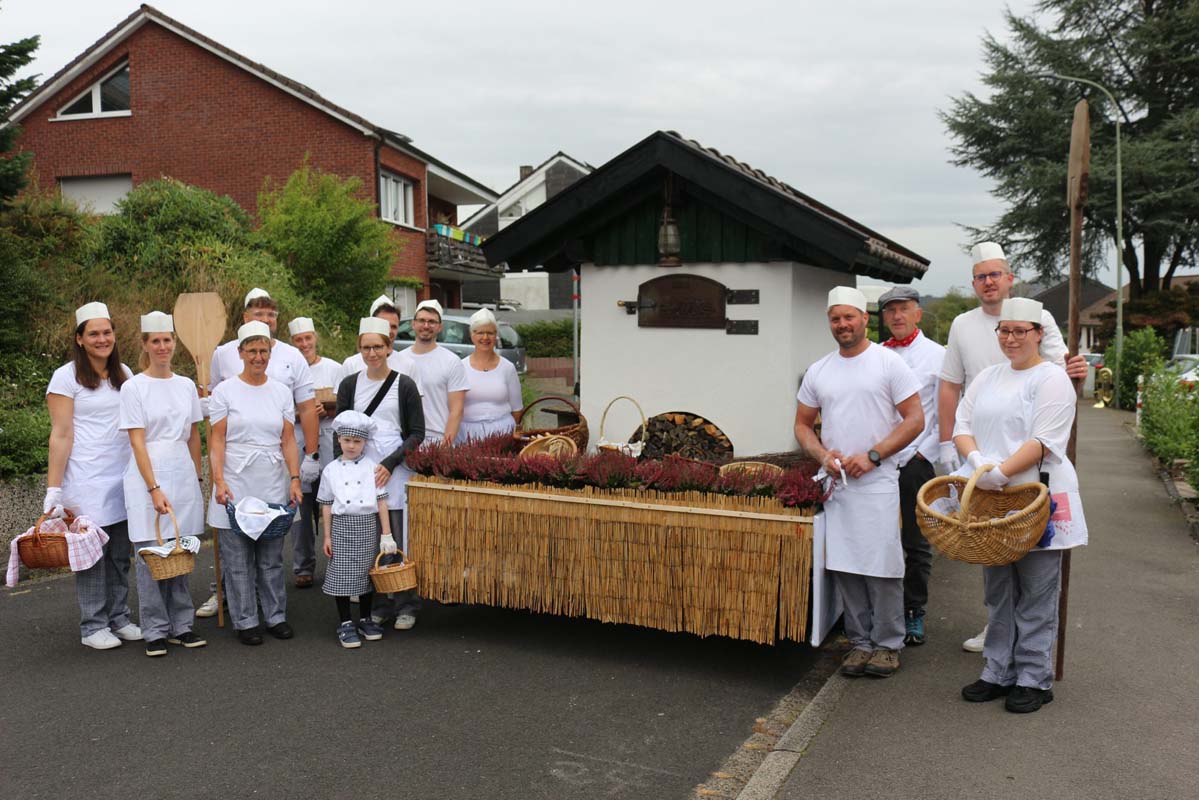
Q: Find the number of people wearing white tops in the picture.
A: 14